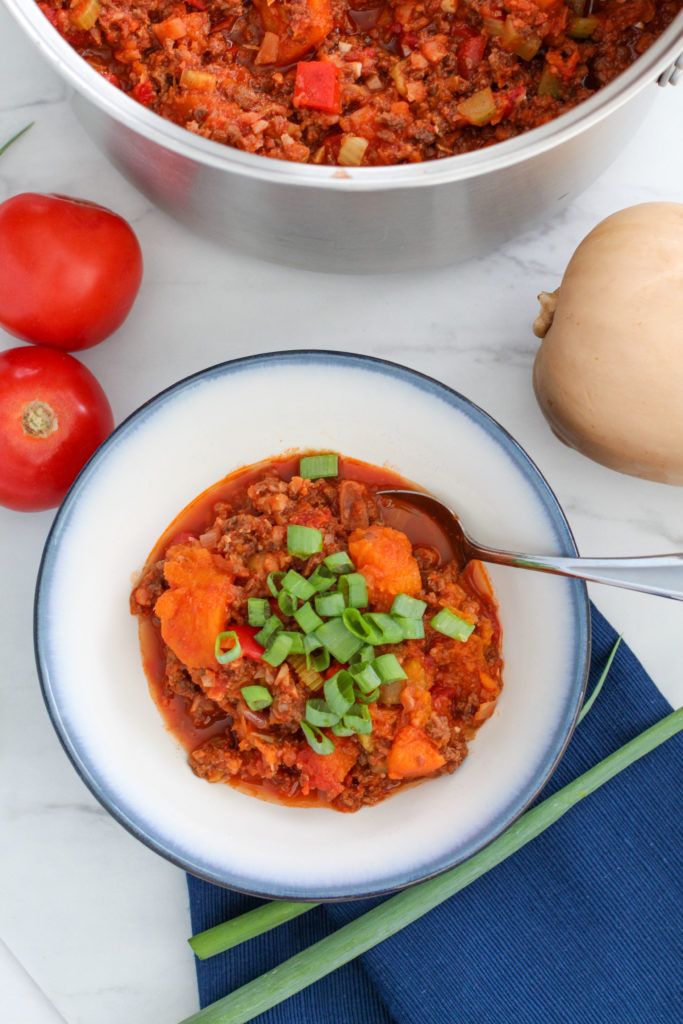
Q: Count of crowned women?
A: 0